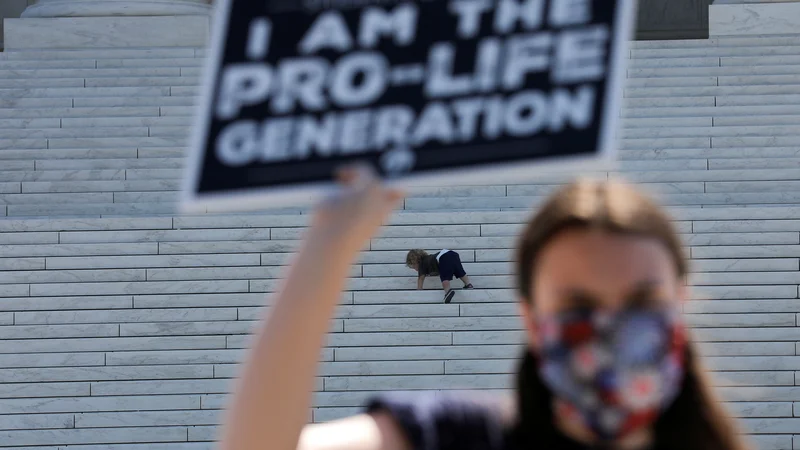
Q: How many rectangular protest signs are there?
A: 1